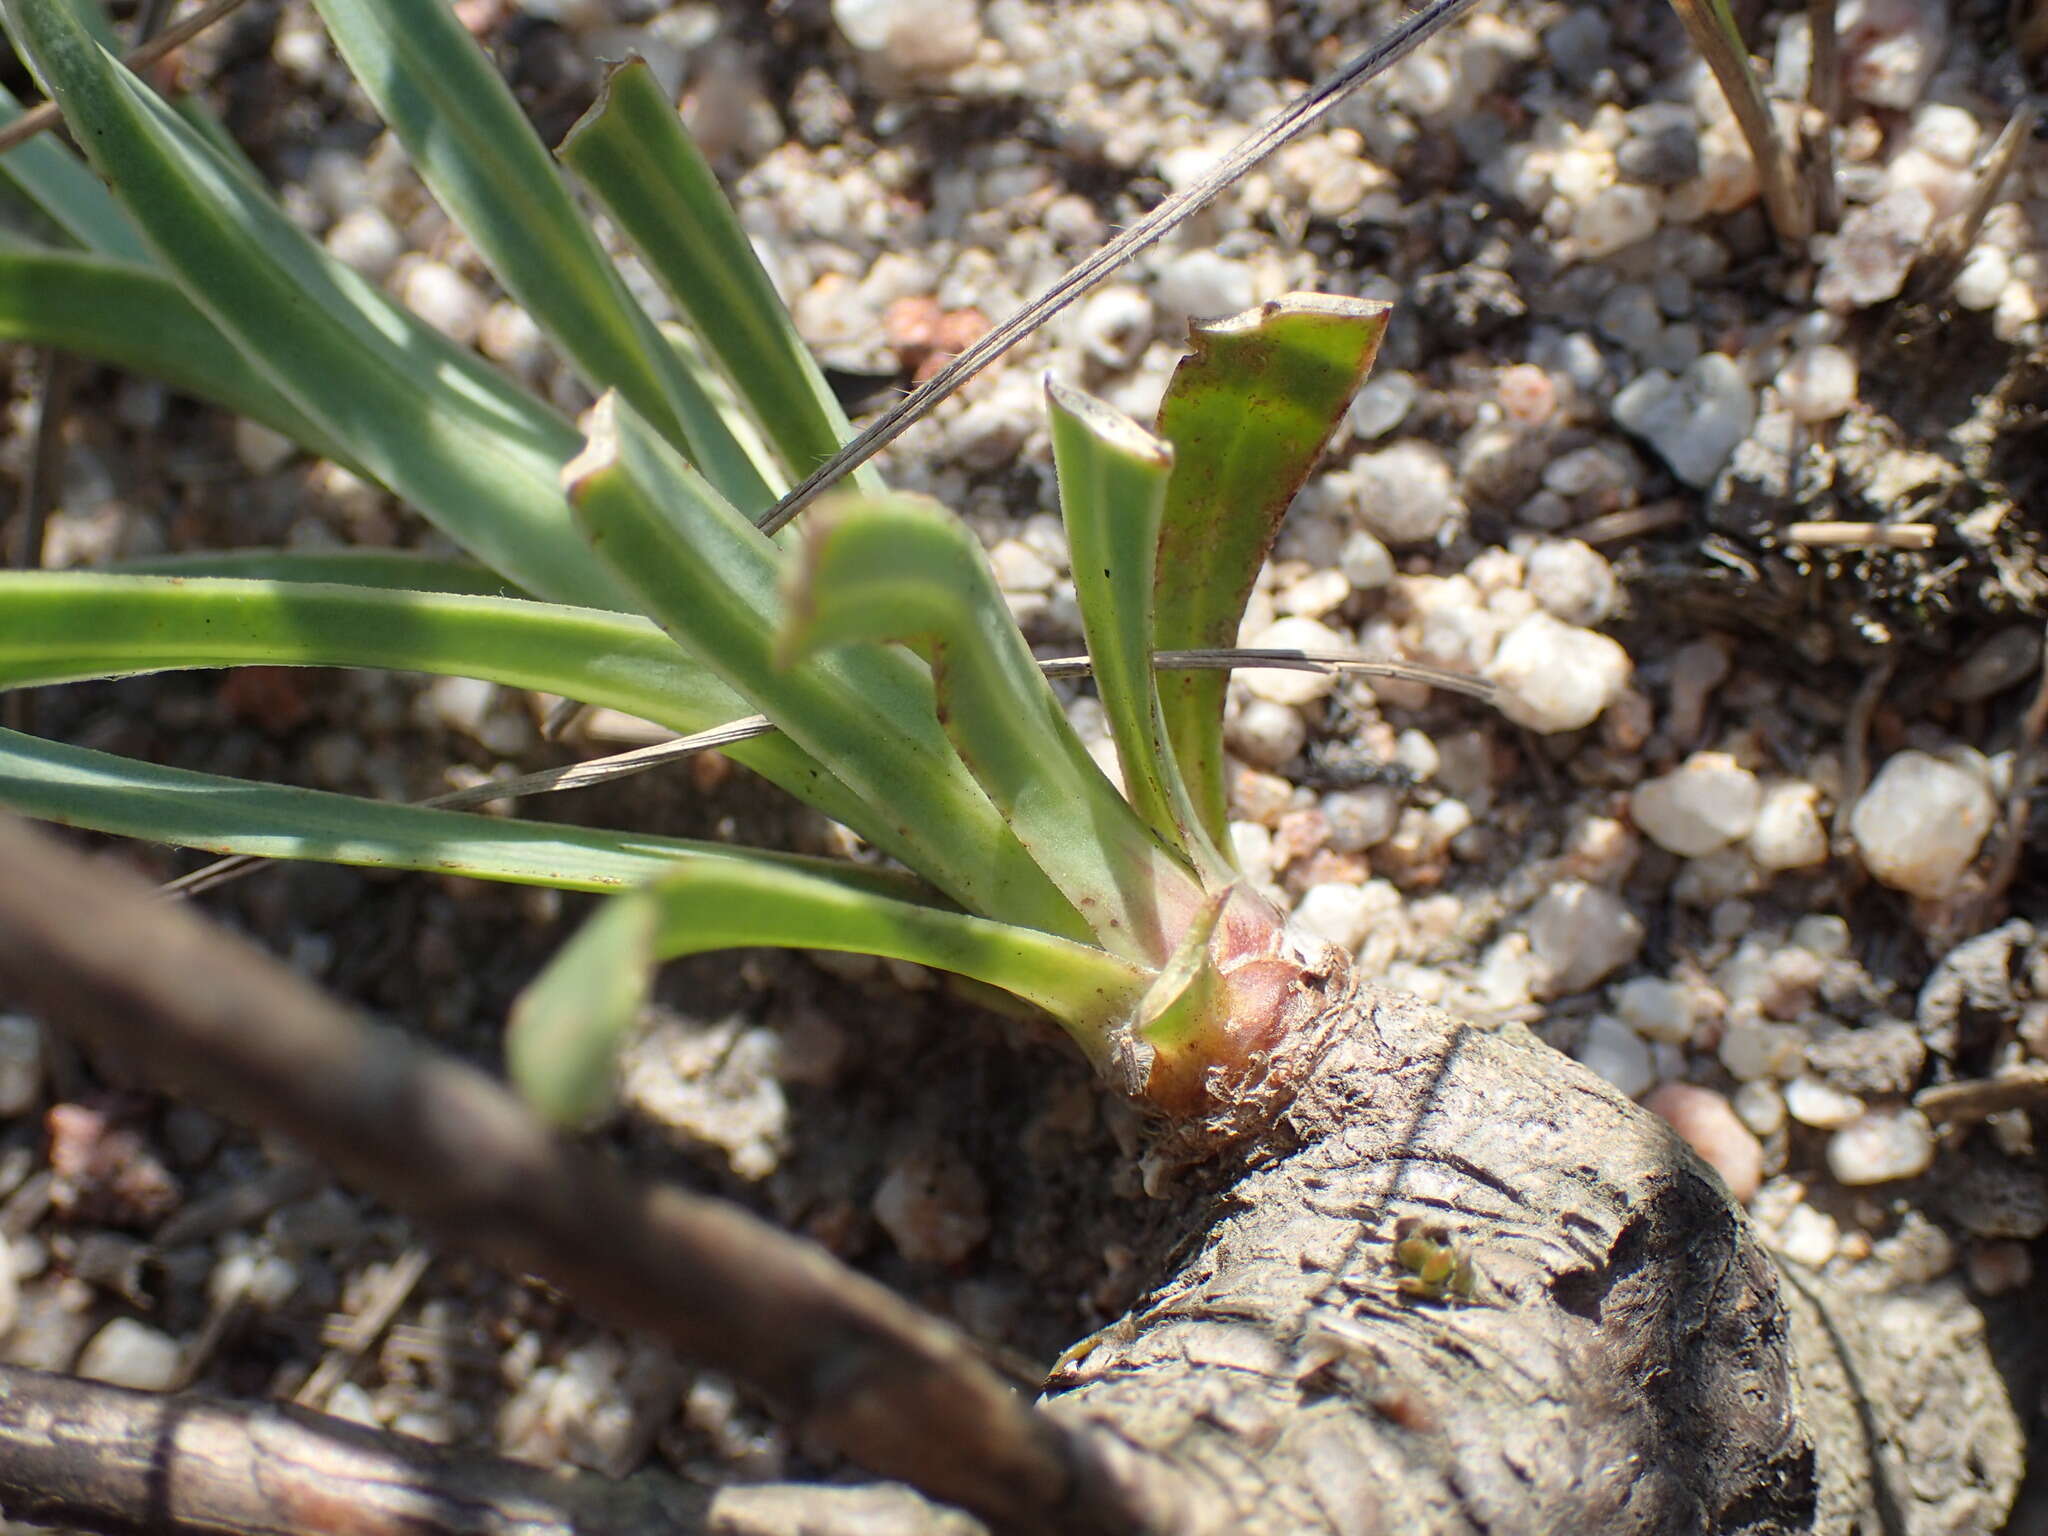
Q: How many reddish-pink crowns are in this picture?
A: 1